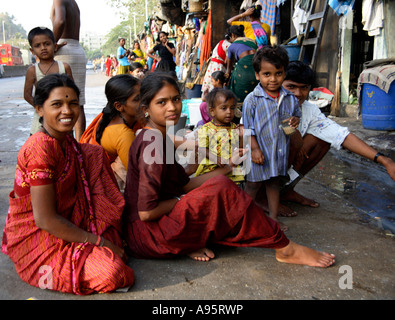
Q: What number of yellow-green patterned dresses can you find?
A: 1